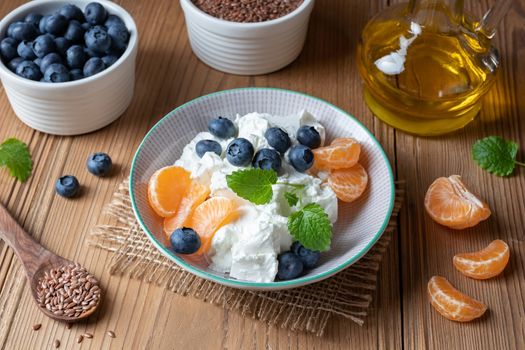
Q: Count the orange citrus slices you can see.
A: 8